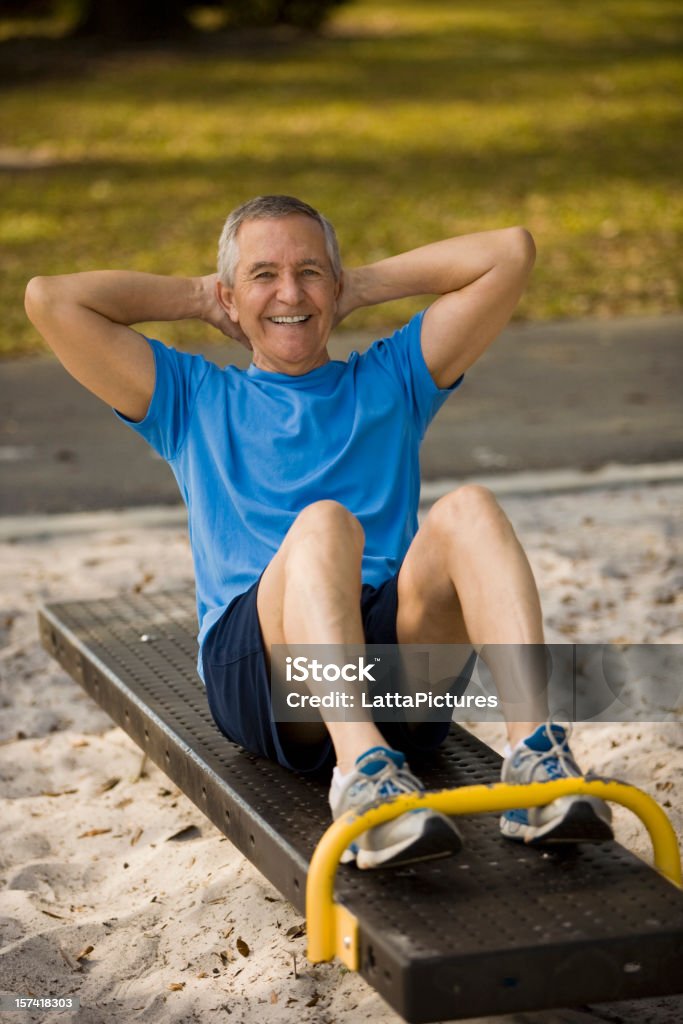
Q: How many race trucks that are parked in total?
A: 0